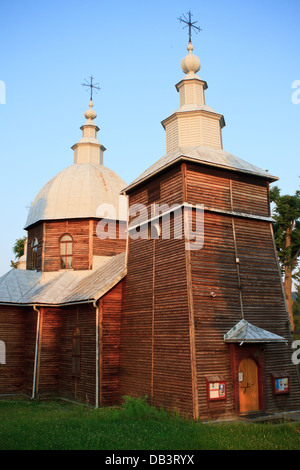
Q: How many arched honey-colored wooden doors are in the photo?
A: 1